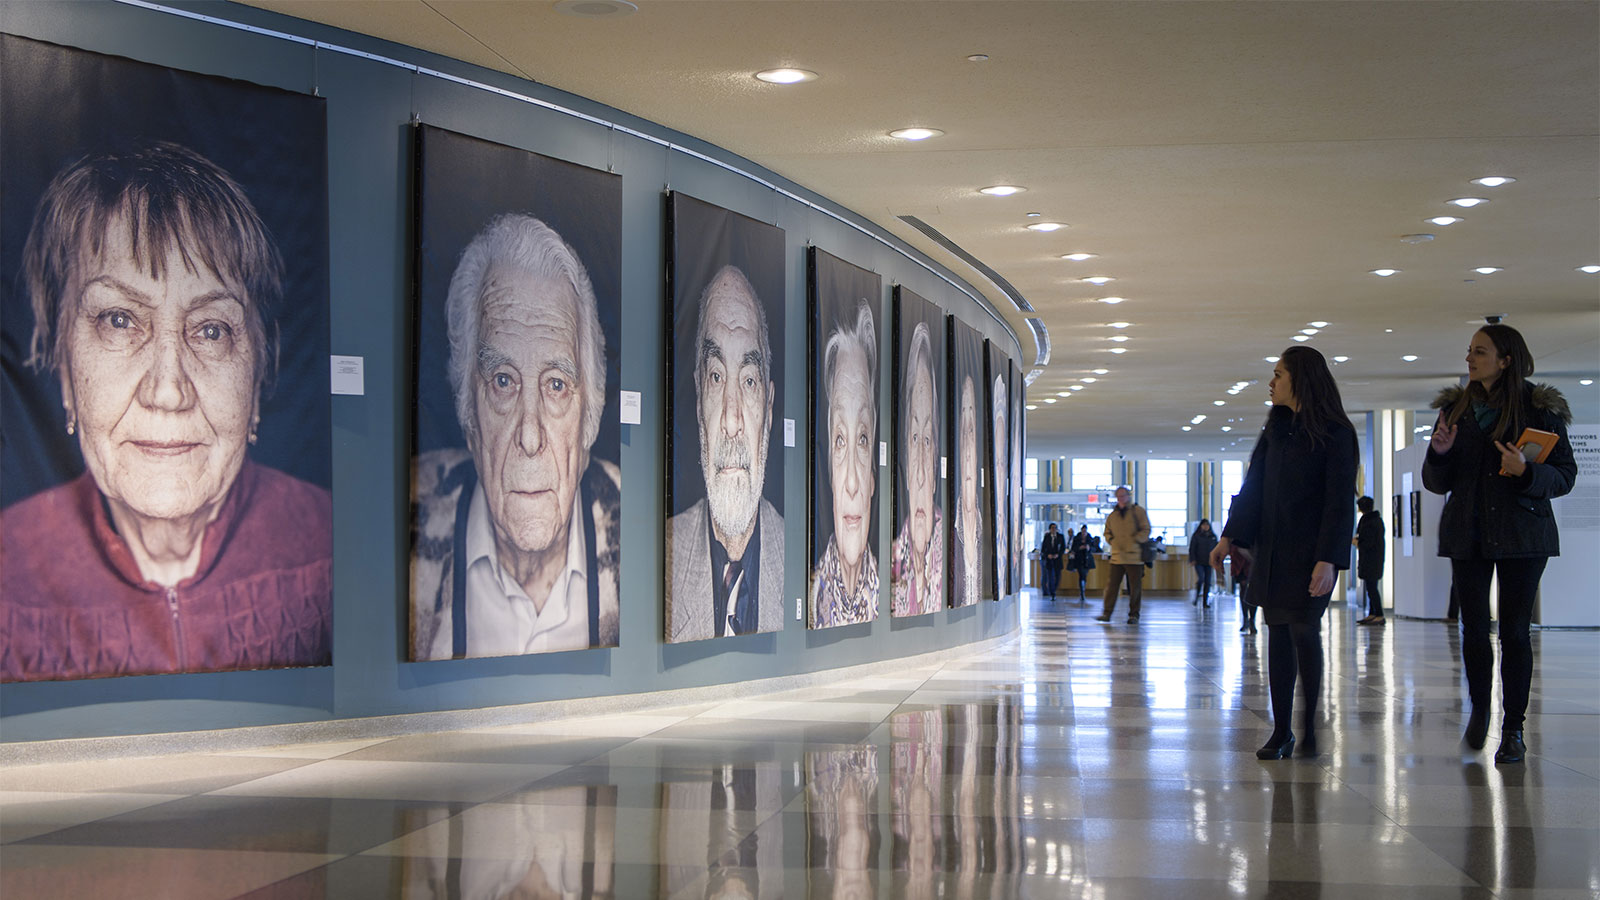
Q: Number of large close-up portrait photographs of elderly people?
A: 8